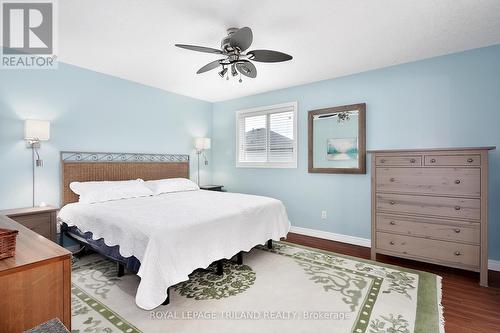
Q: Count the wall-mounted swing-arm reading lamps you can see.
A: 2